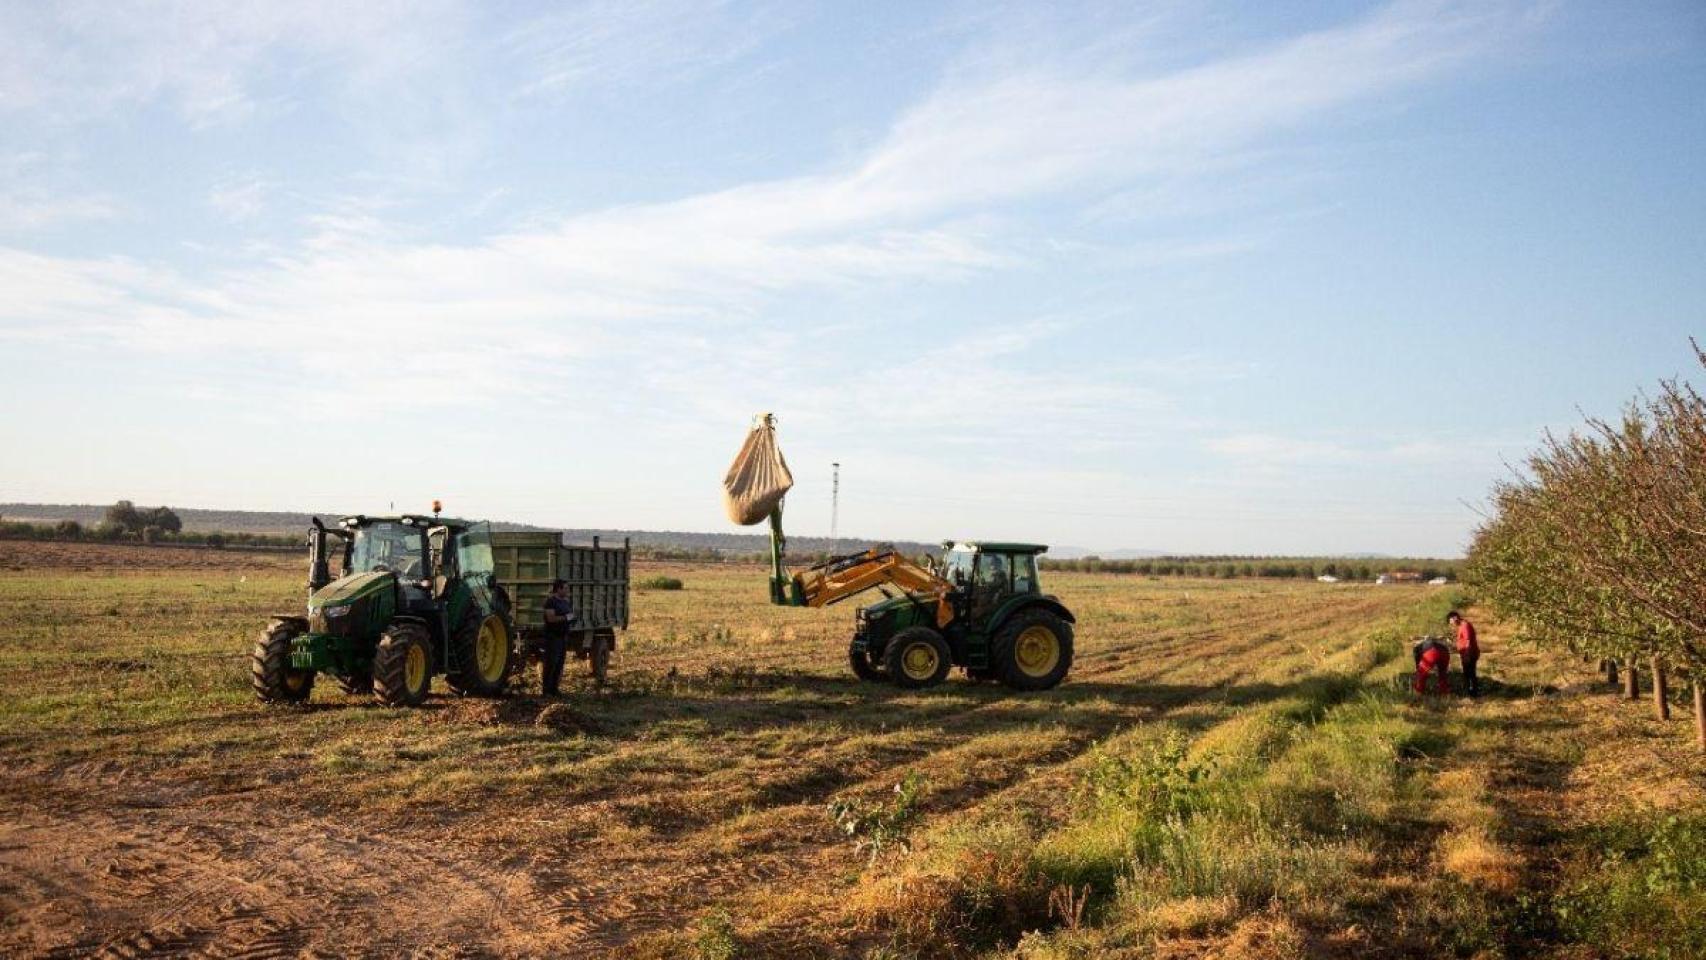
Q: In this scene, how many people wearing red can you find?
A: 2